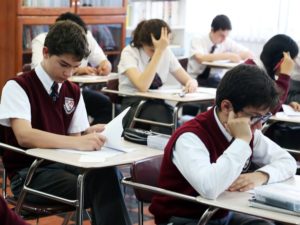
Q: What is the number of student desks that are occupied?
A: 6